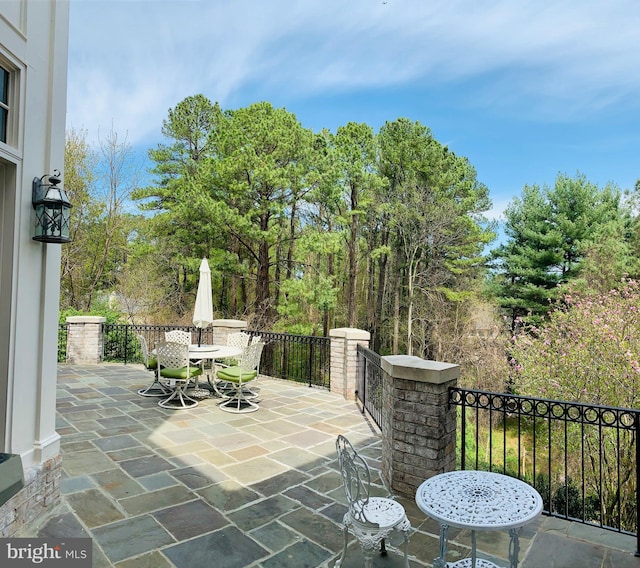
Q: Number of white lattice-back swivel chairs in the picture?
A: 6